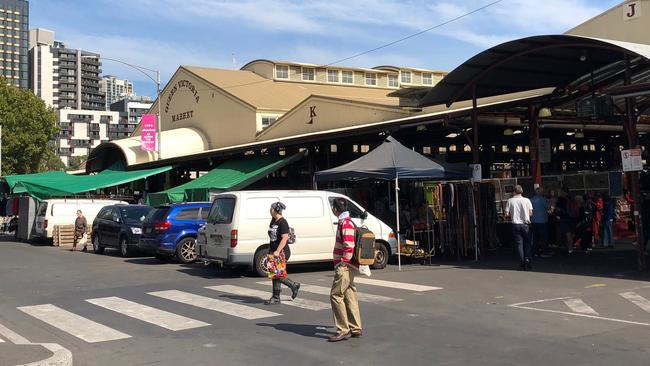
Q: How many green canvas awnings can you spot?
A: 2